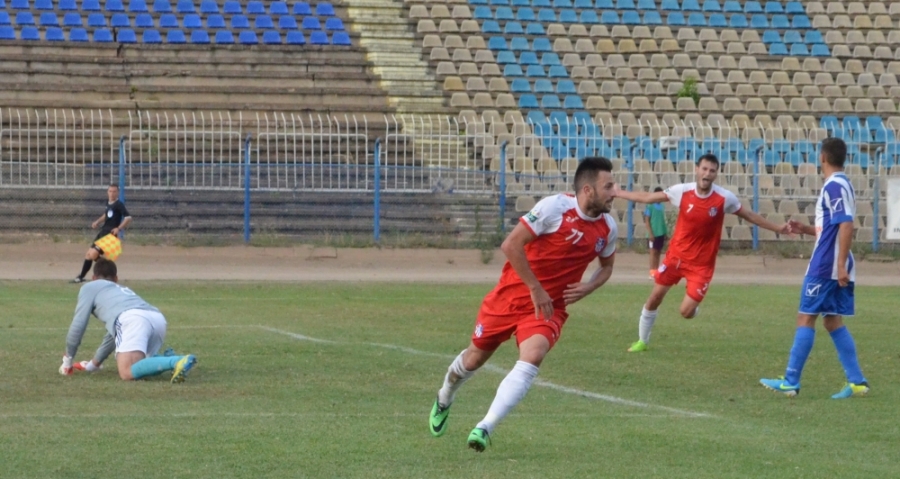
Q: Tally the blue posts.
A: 7